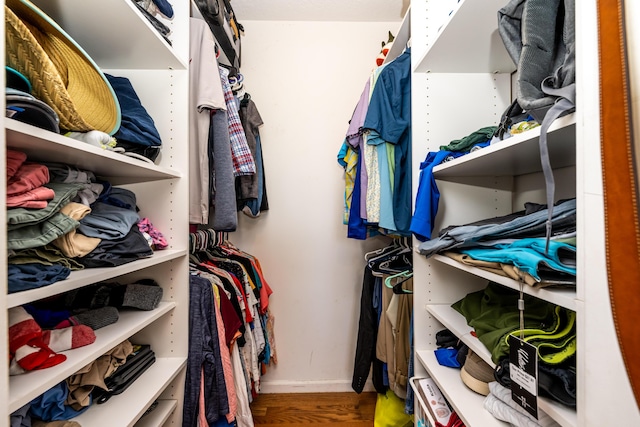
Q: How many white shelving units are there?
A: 2